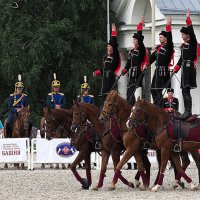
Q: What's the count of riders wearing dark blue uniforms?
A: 3